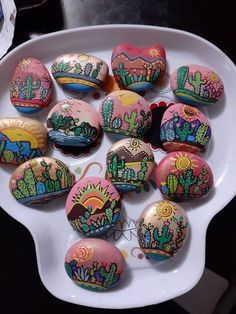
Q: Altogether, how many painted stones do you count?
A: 14